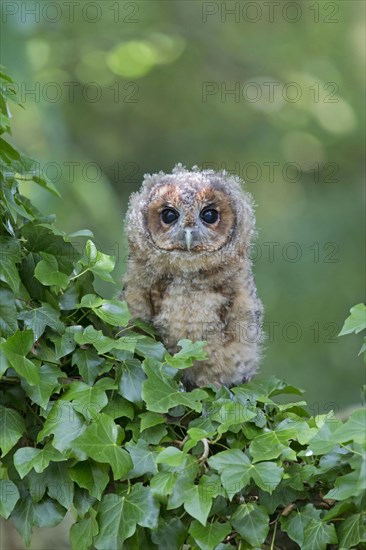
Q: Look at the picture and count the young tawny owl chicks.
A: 1